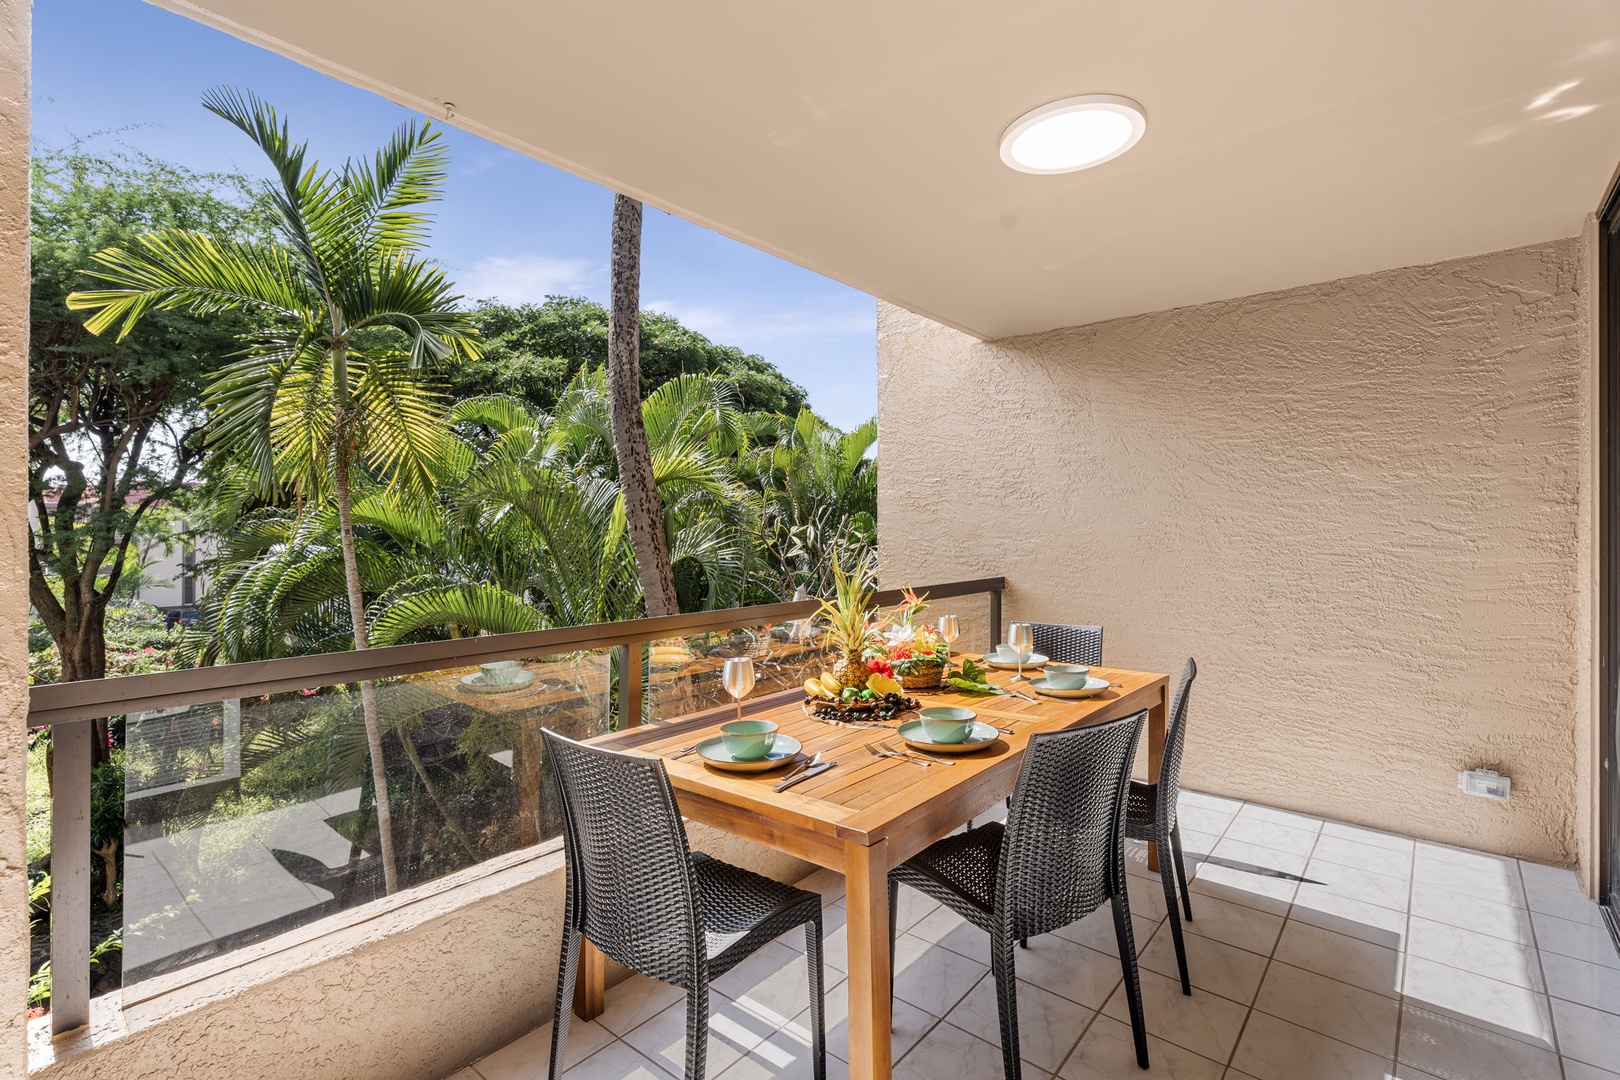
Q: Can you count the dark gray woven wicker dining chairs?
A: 4